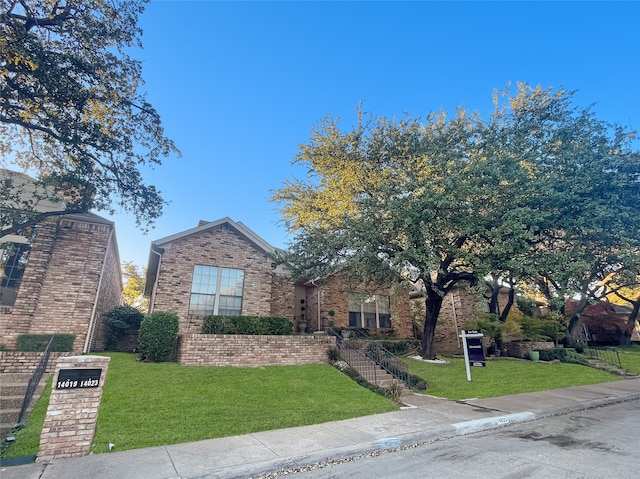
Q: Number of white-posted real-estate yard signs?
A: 1